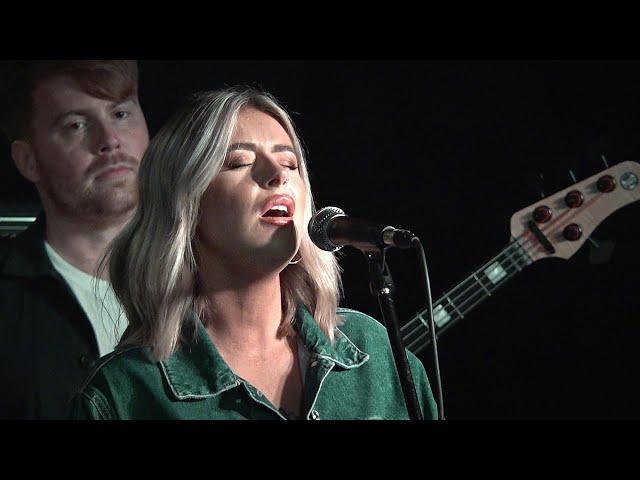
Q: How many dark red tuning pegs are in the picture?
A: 4